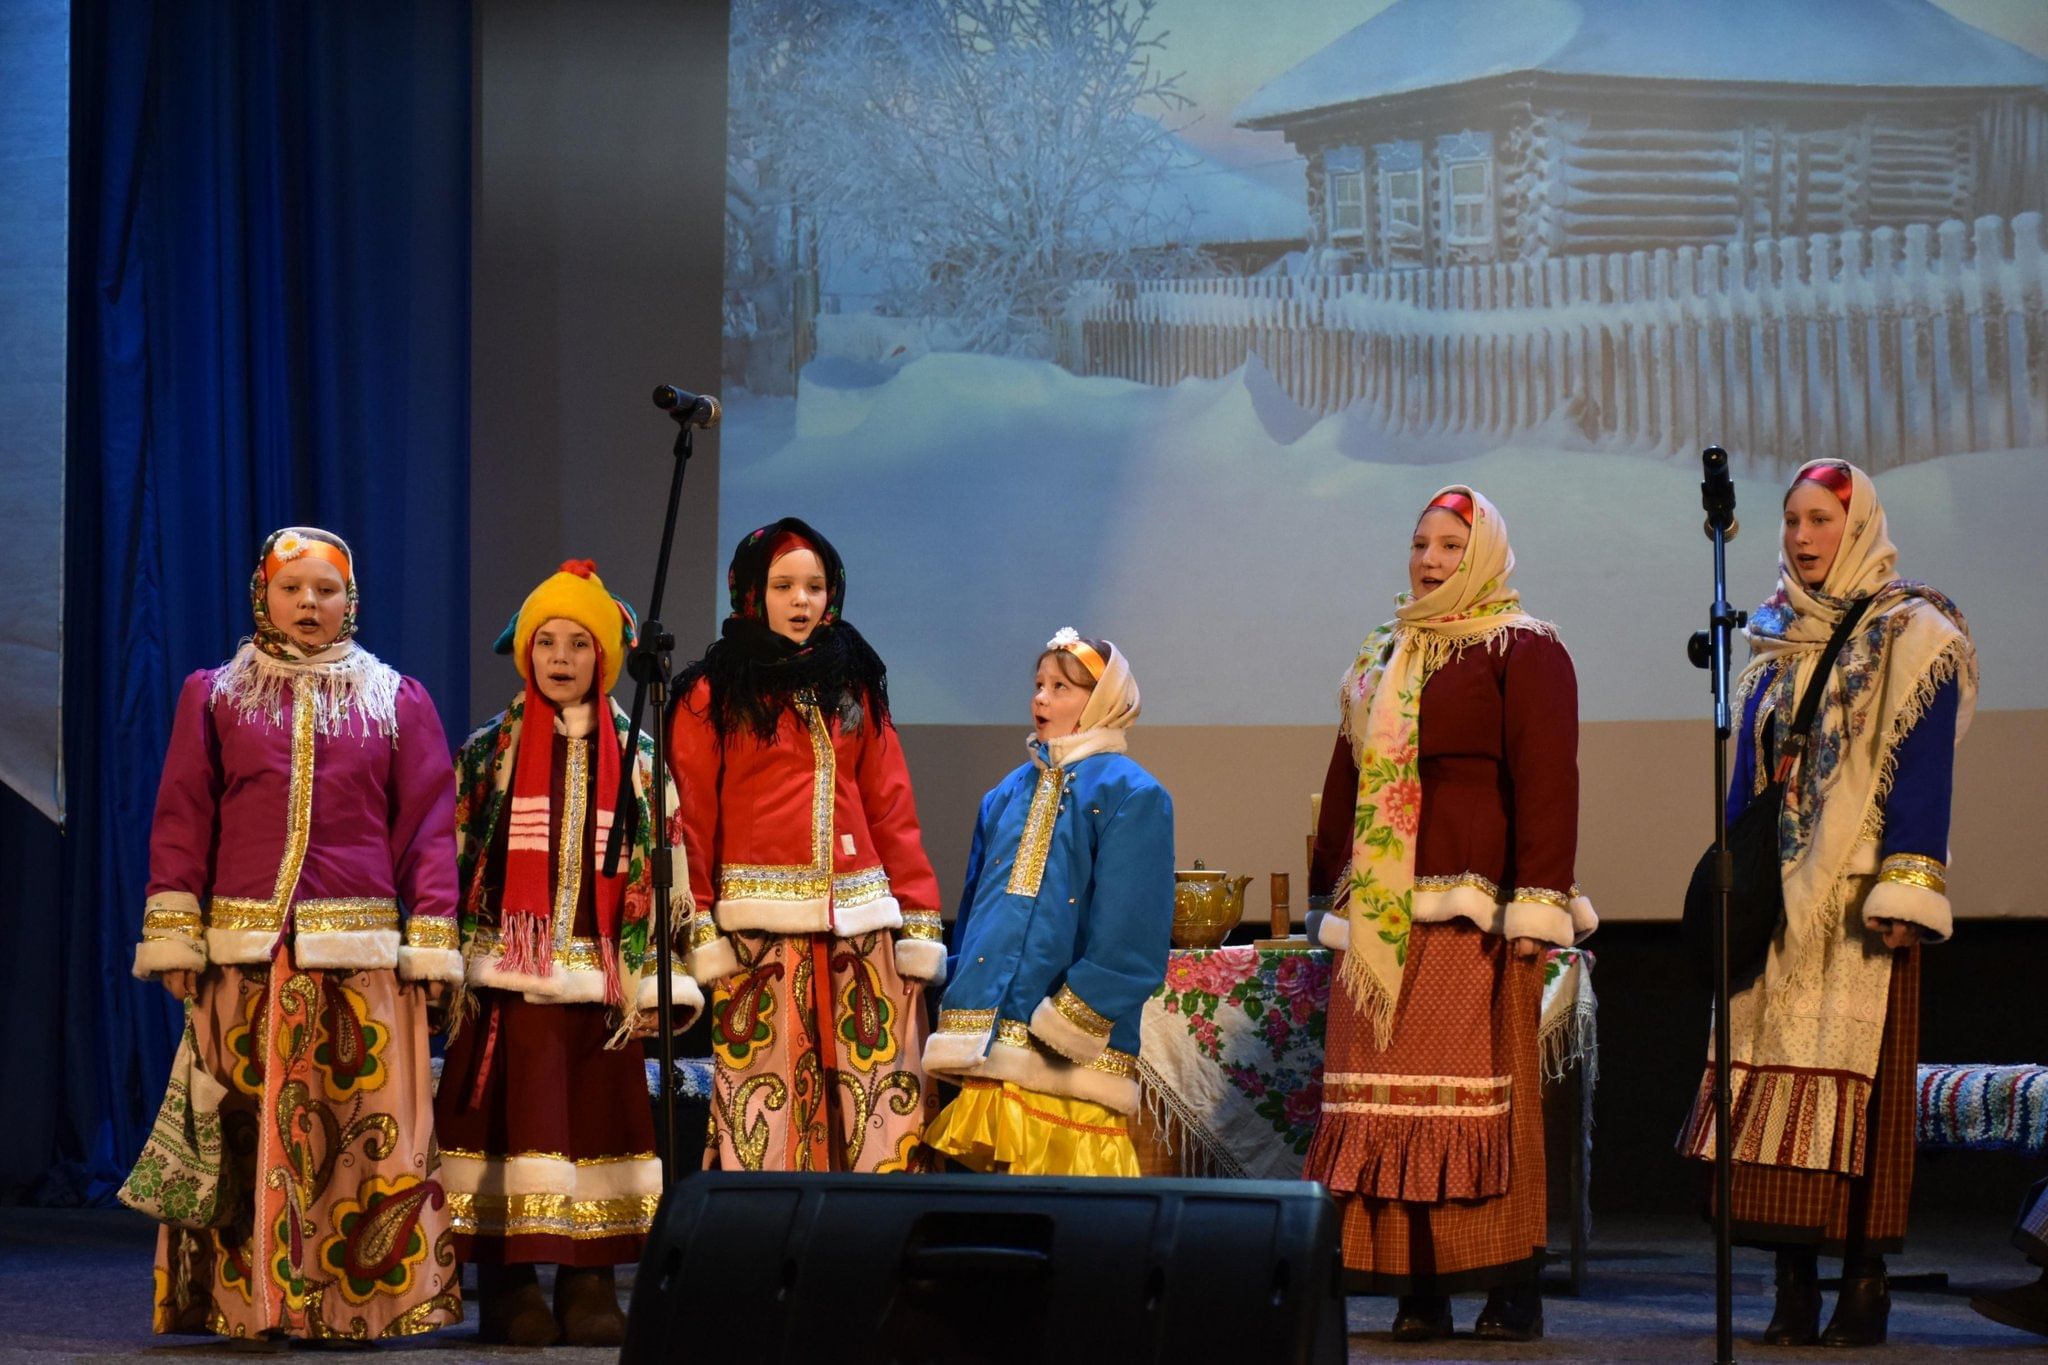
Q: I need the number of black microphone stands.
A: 2